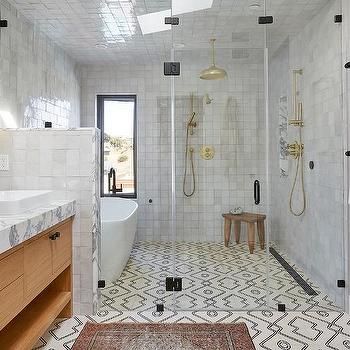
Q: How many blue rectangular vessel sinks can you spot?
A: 0